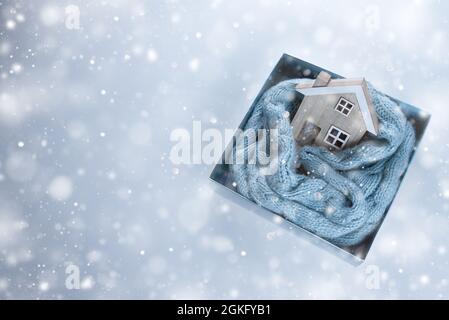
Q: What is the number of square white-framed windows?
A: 2